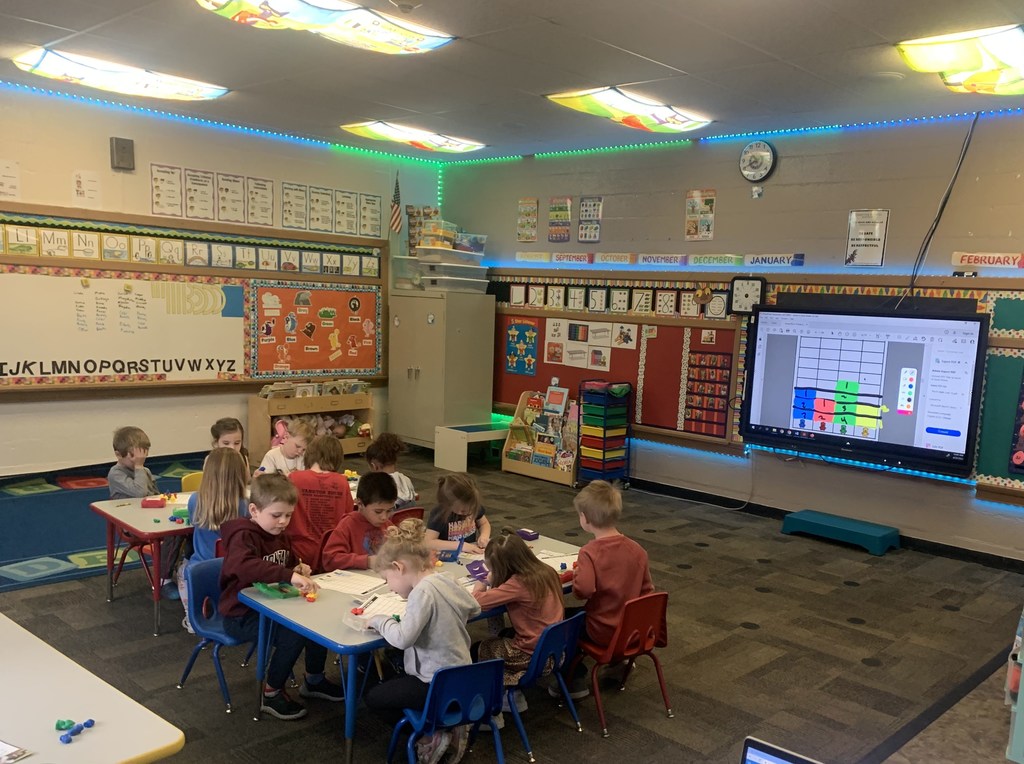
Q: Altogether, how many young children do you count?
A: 12